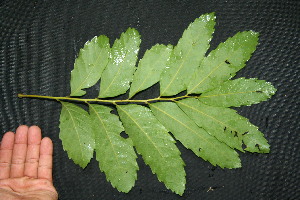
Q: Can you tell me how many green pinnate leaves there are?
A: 11